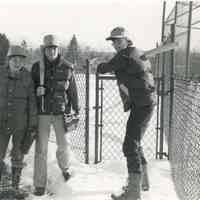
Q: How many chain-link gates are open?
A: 1